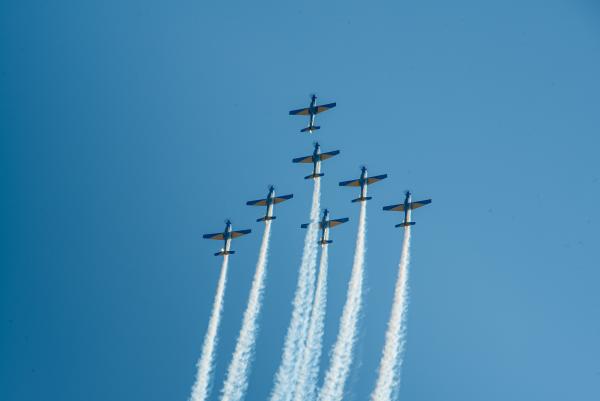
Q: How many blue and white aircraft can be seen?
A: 7